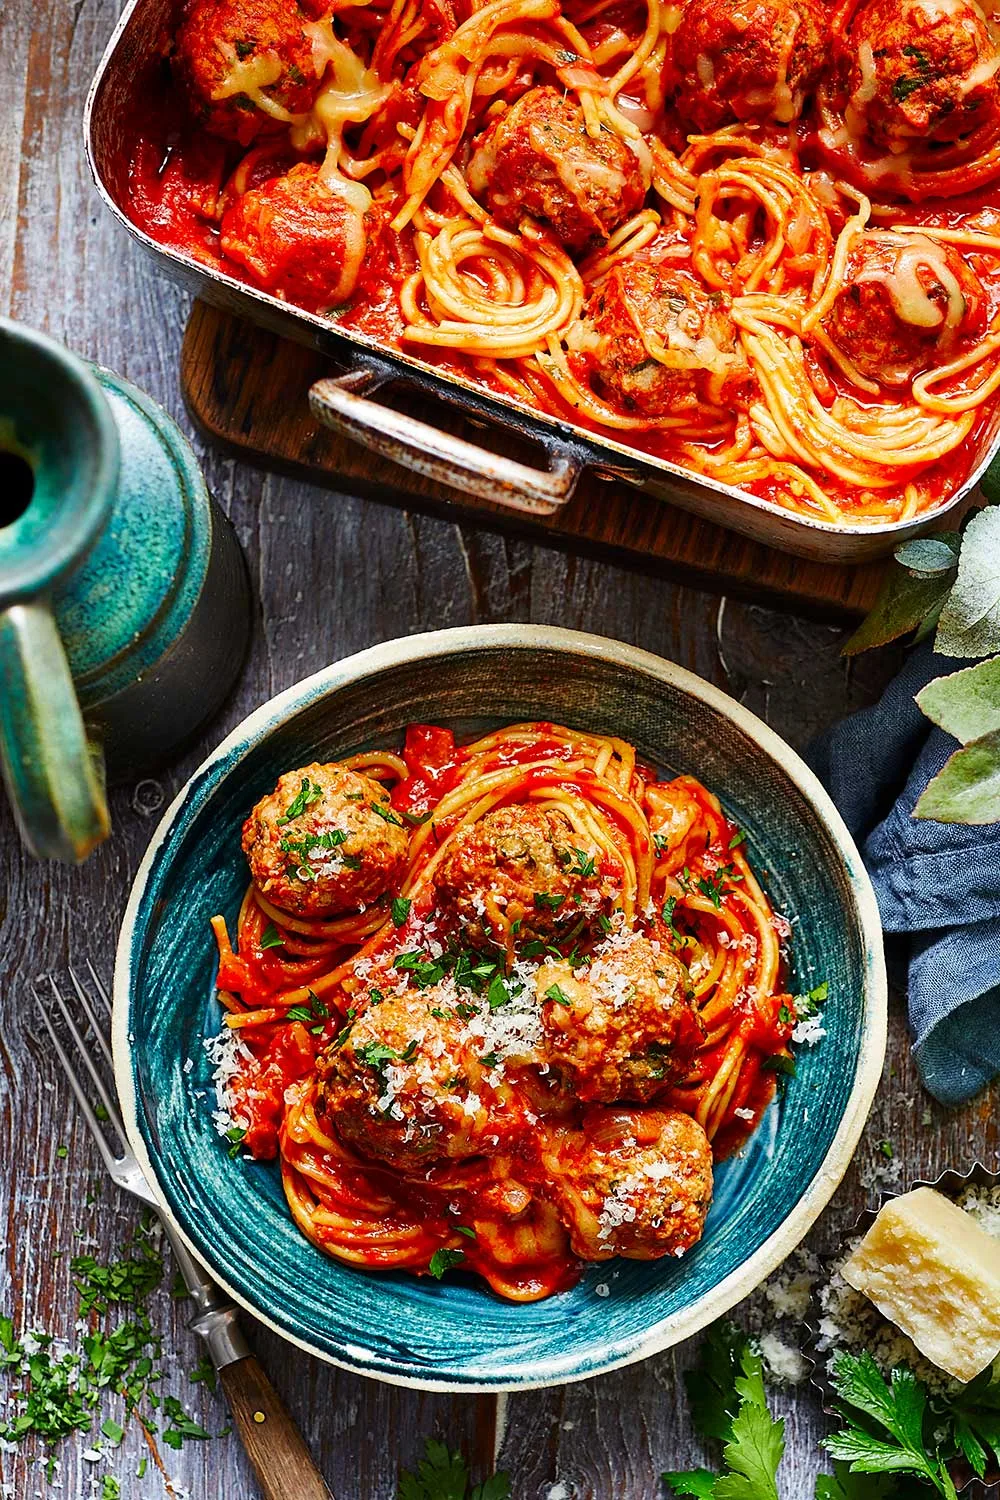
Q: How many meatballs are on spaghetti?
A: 12